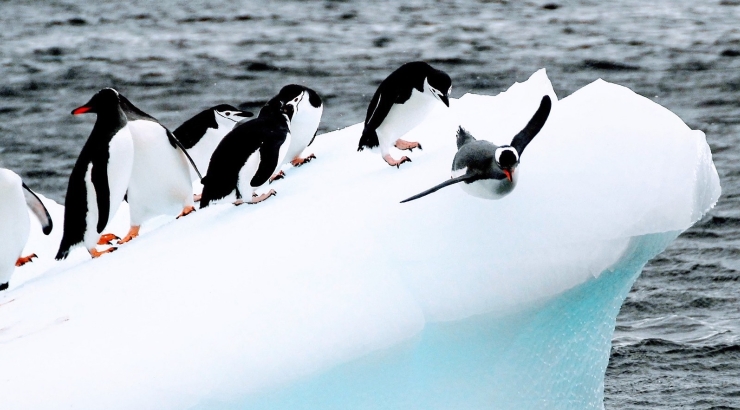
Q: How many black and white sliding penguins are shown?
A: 1